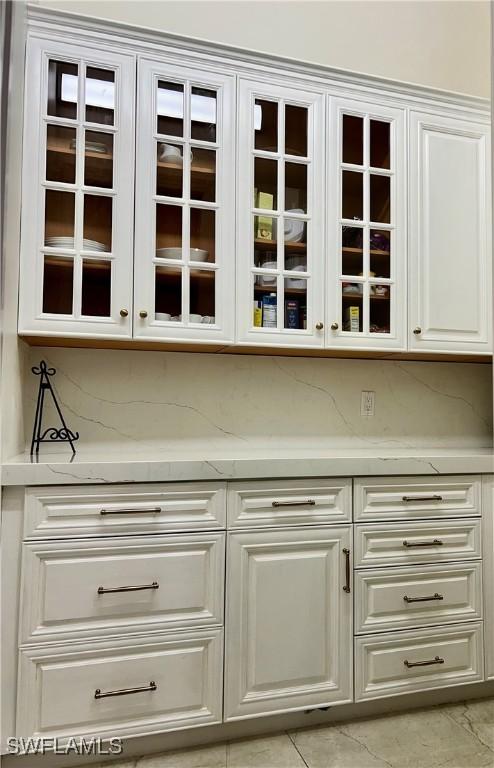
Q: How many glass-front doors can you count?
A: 4